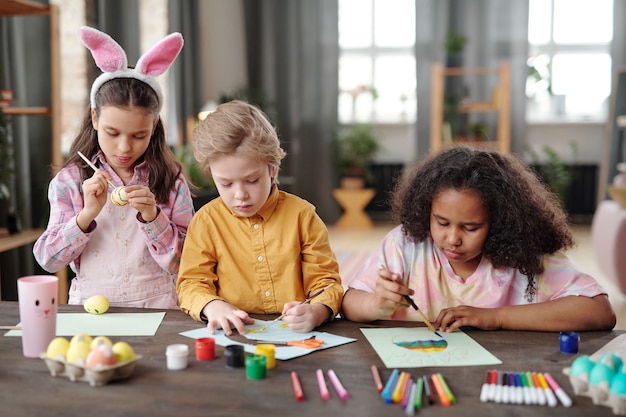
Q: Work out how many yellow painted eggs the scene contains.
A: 7